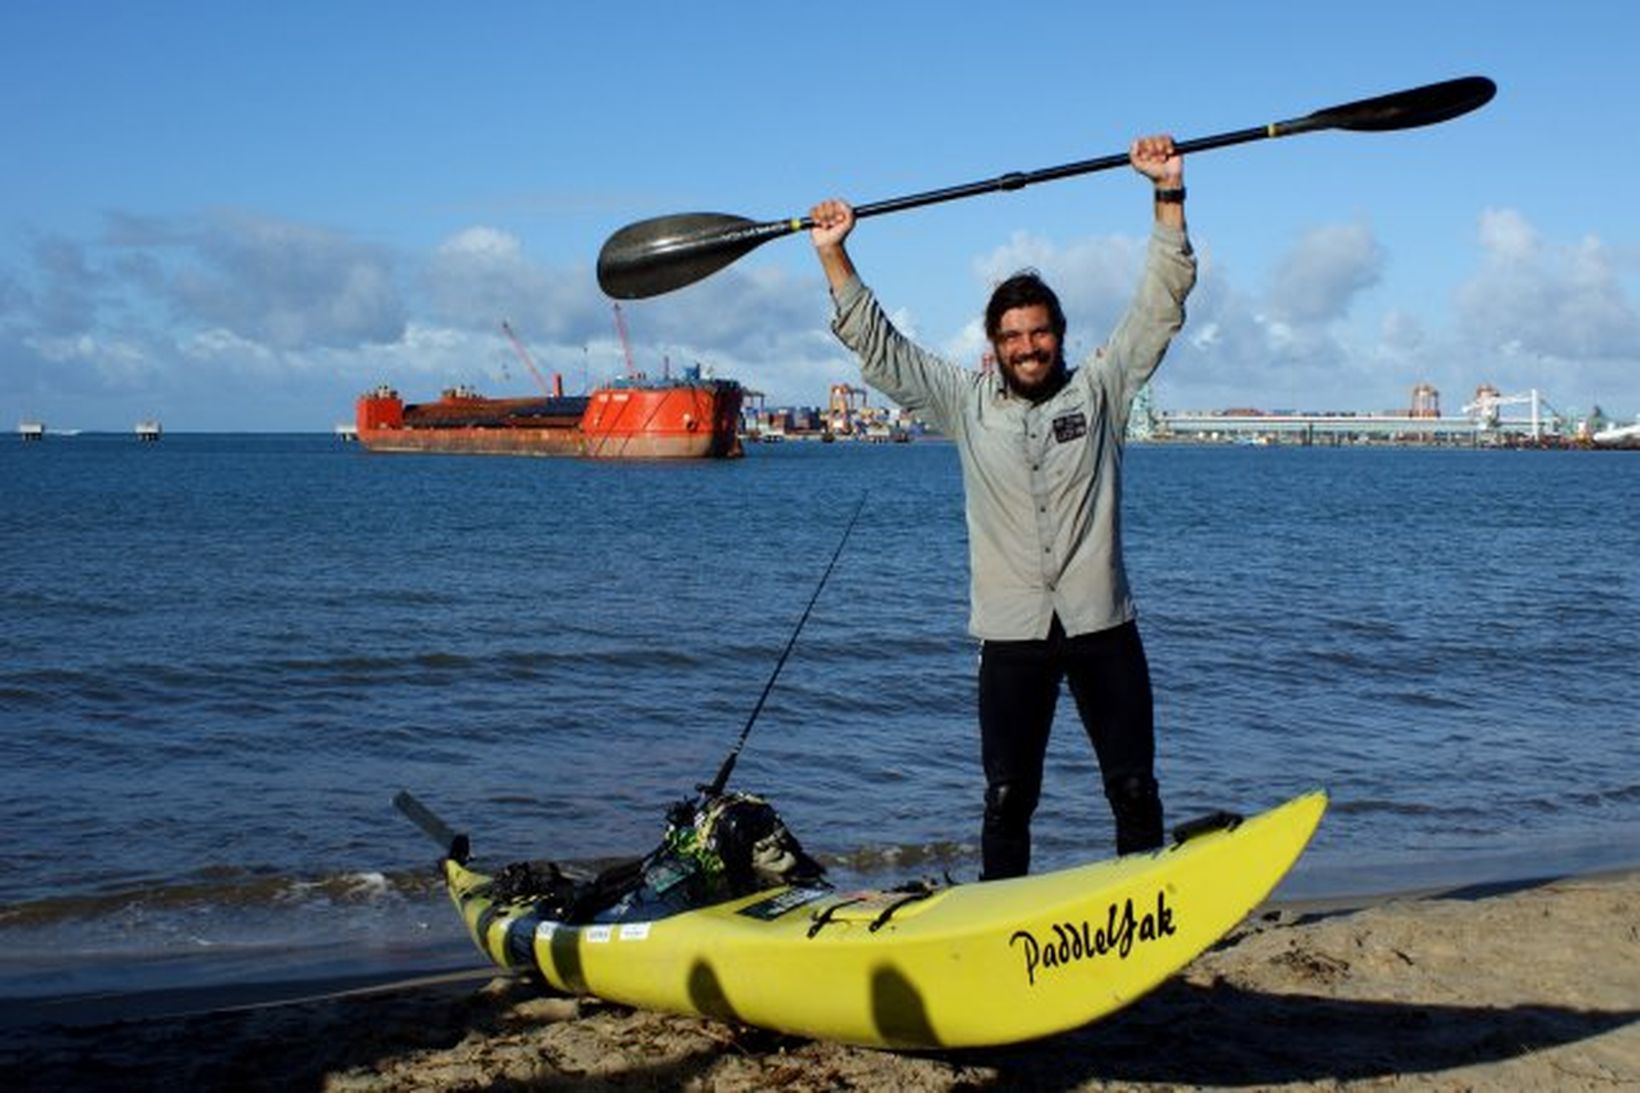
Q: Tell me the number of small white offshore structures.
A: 3